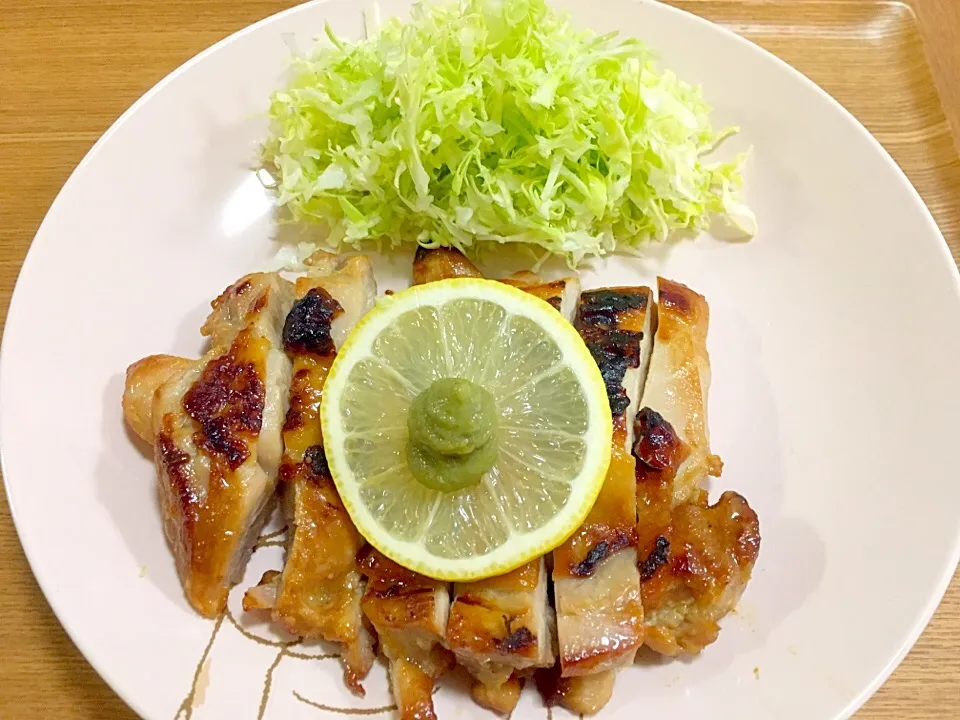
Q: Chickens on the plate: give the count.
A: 6